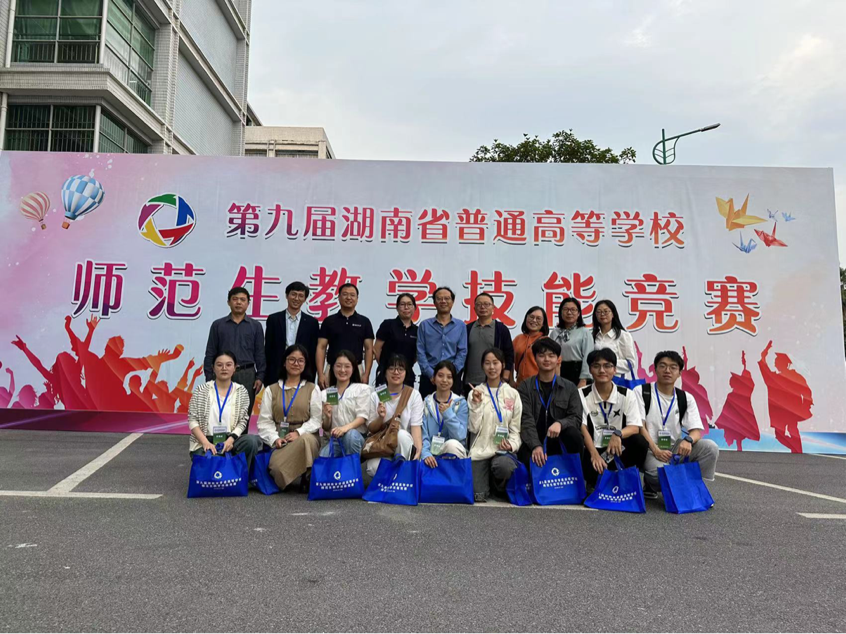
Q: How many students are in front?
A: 9